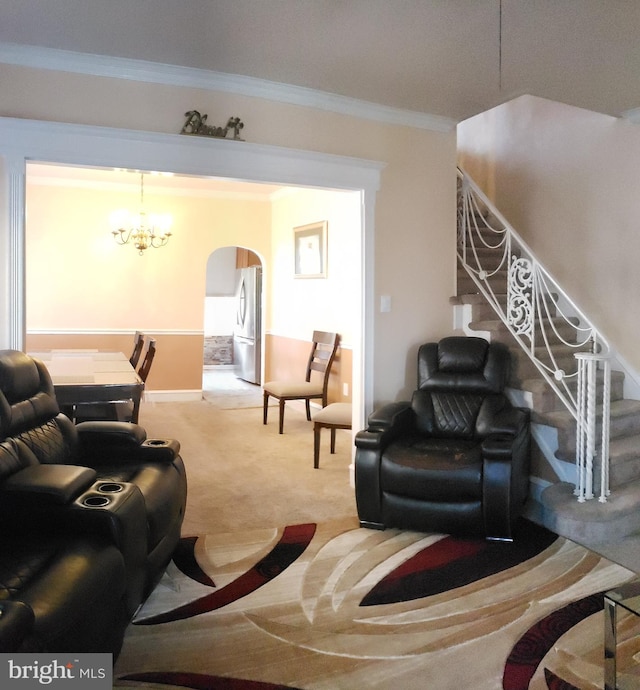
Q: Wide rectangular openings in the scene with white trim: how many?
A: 1